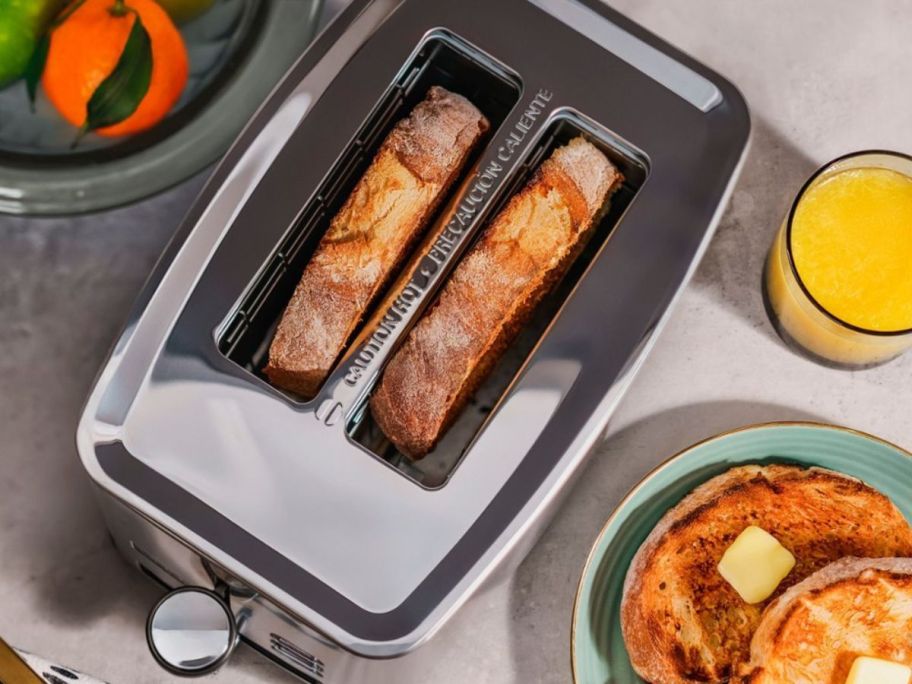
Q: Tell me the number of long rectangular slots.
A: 2